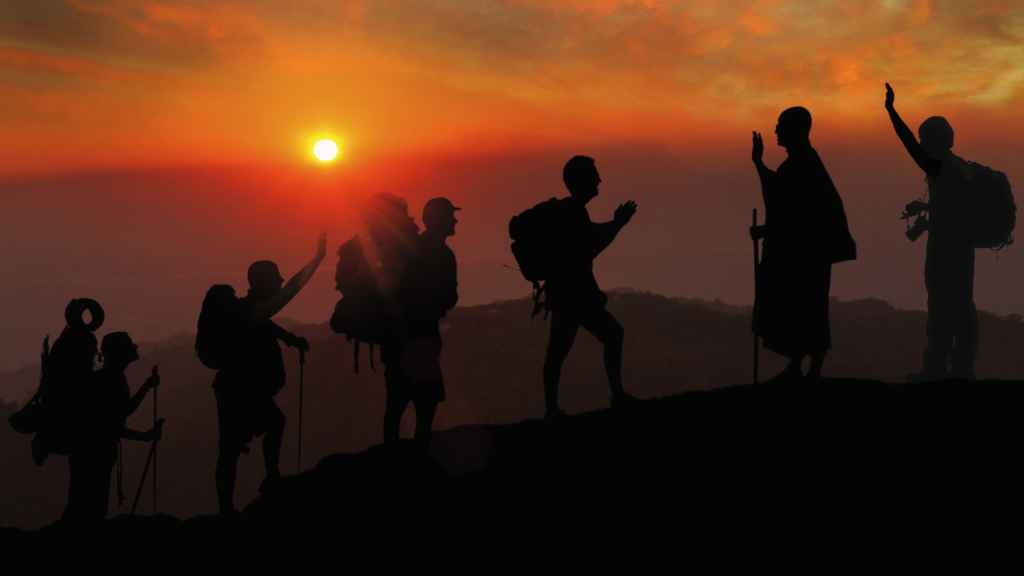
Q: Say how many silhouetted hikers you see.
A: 6